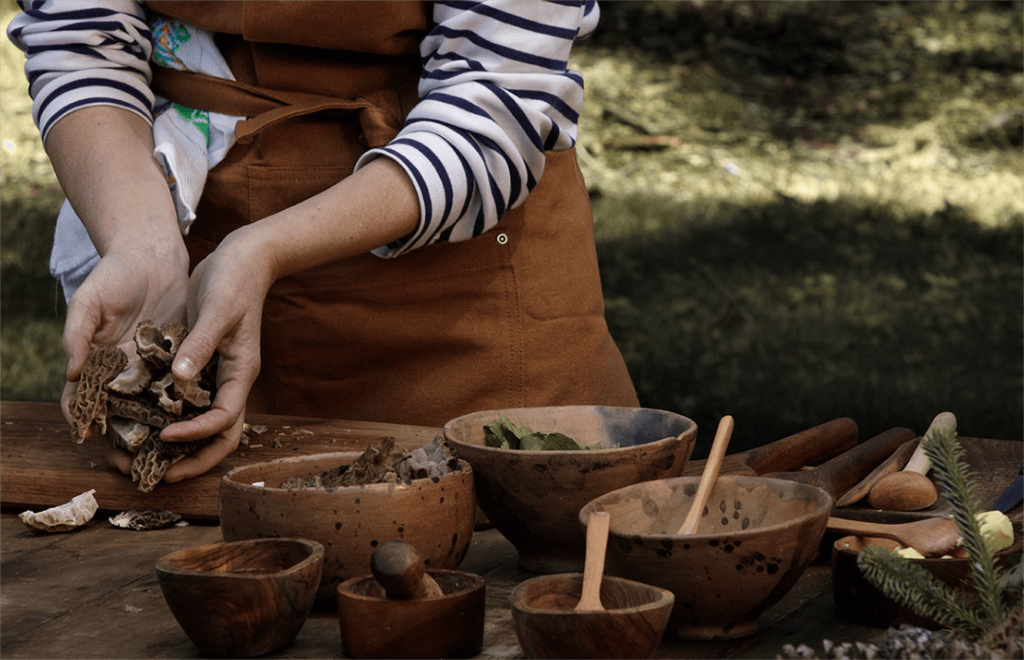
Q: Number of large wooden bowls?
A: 3